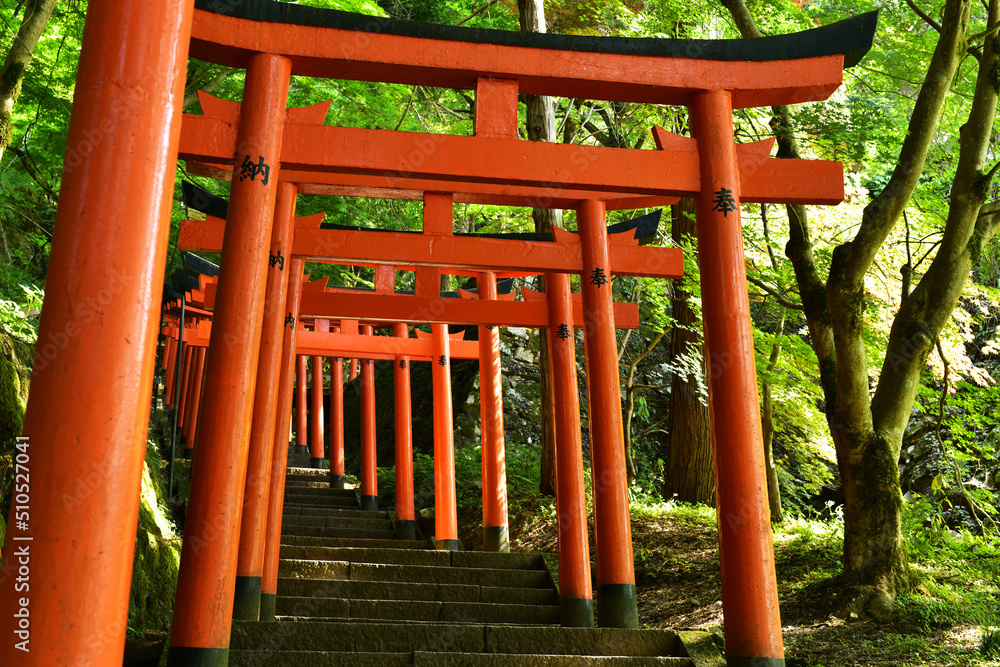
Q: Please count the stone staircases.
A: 1